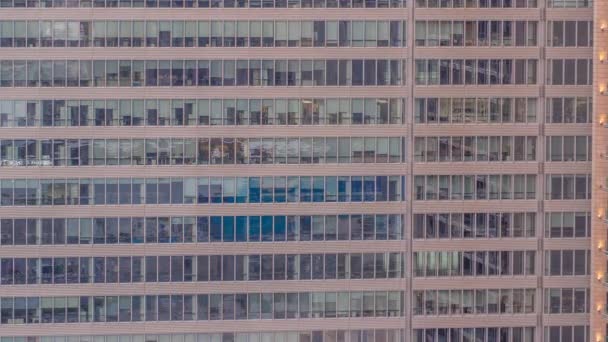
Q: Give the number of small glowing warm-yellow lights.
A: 9